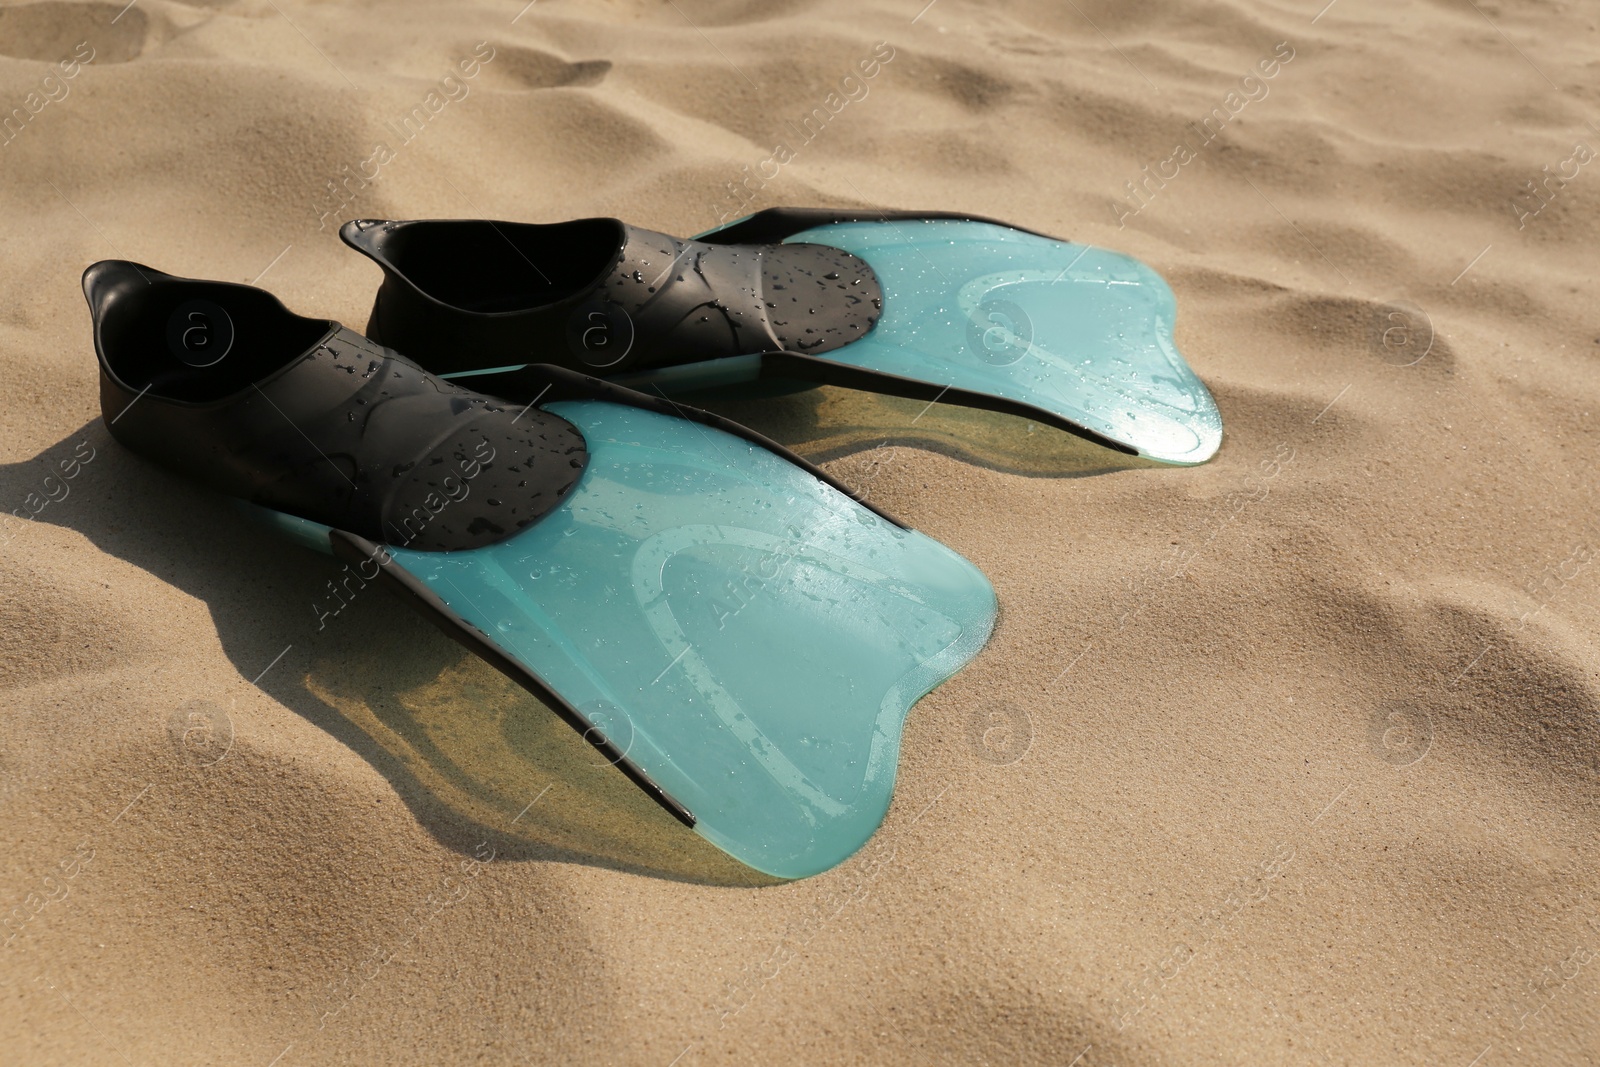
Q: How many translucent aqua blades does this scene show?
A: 2